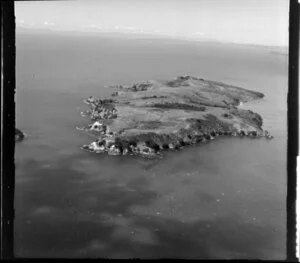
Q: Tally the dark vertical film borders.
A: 2